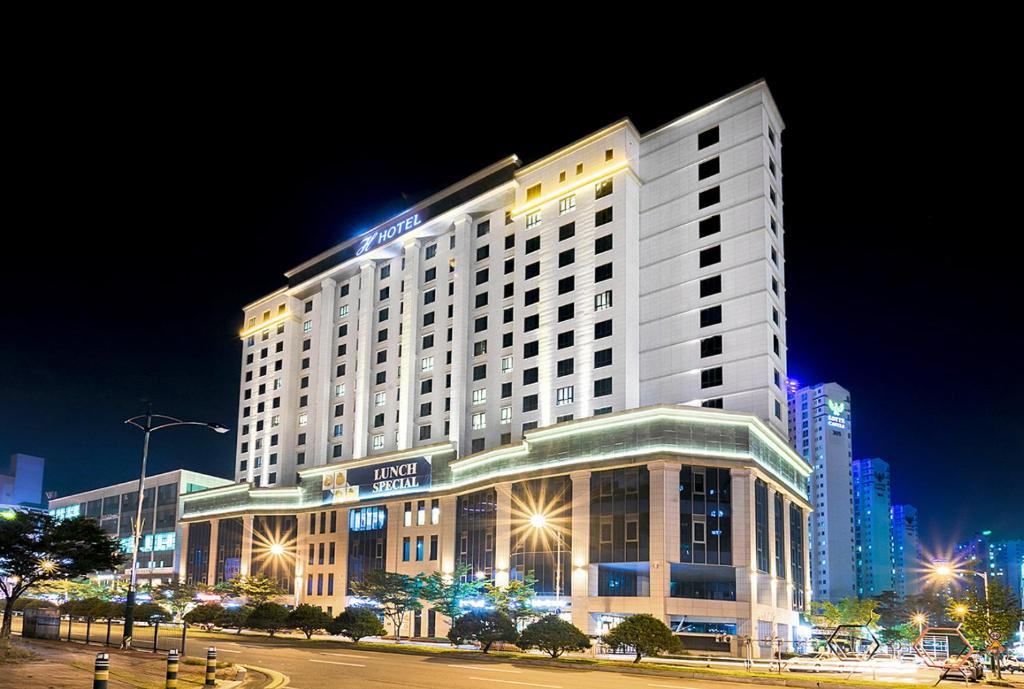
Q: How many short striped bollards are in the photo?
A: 3